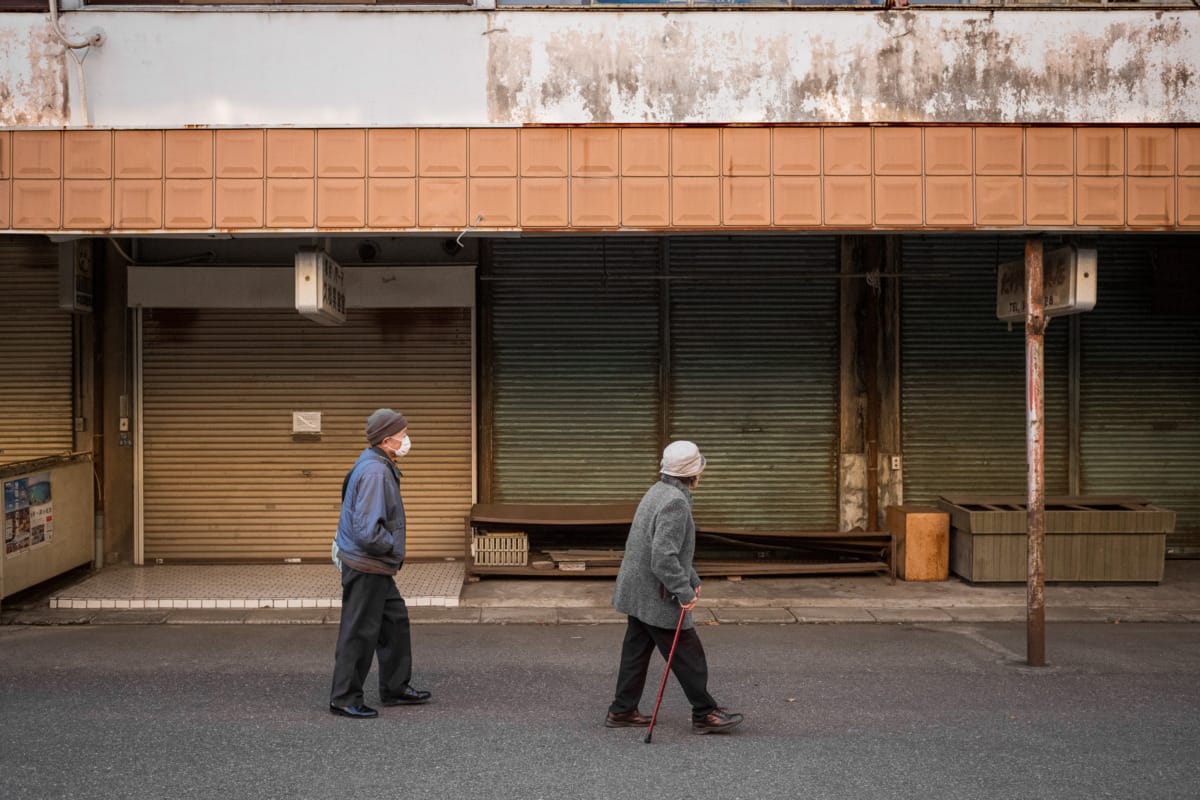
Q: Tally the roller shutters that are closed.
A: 6